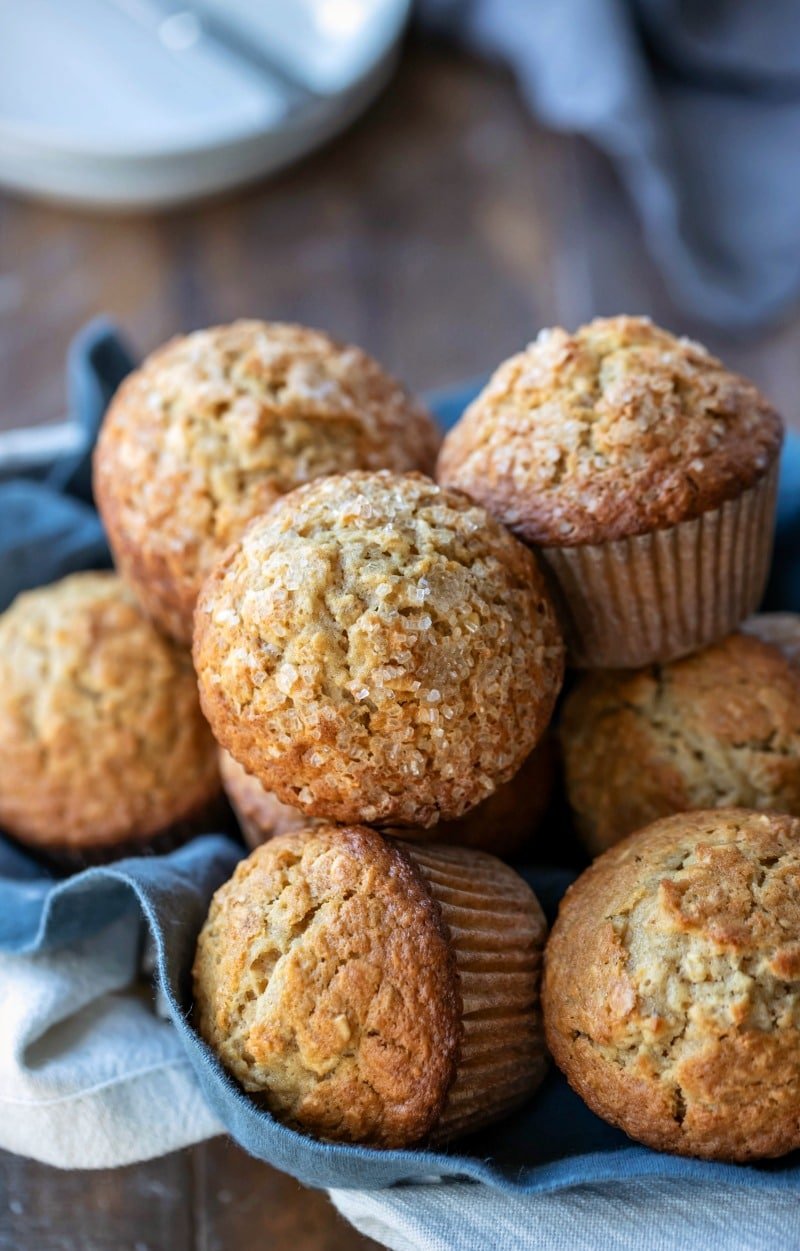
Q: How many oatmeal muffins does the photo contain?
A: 8